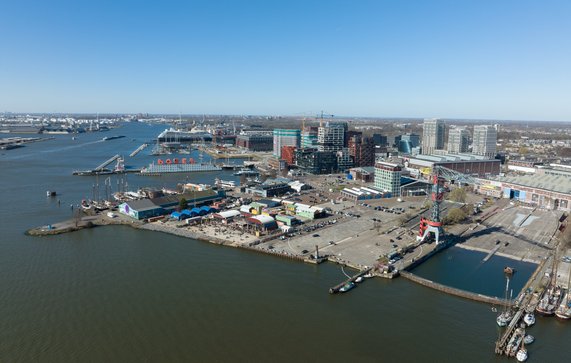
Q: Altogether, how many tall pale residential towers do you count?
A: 3